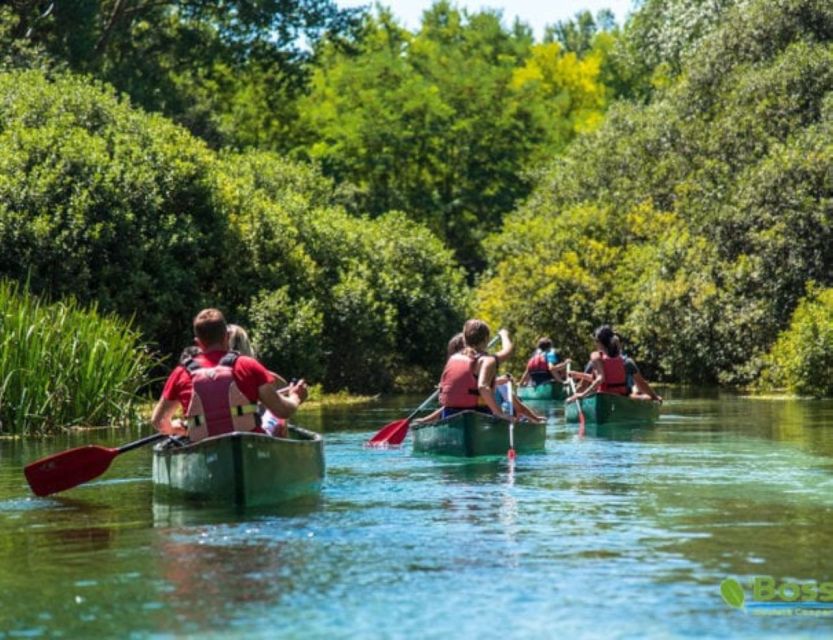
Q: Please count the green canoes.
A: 4